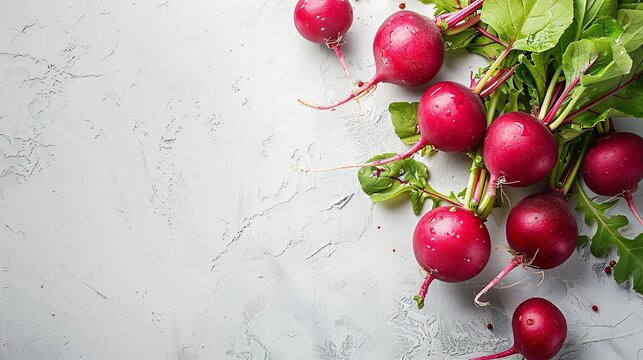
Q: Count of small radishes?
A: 8